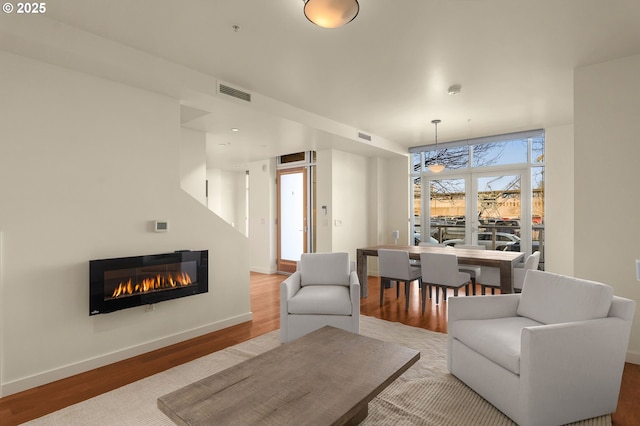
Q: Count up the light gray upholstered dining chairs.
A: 5